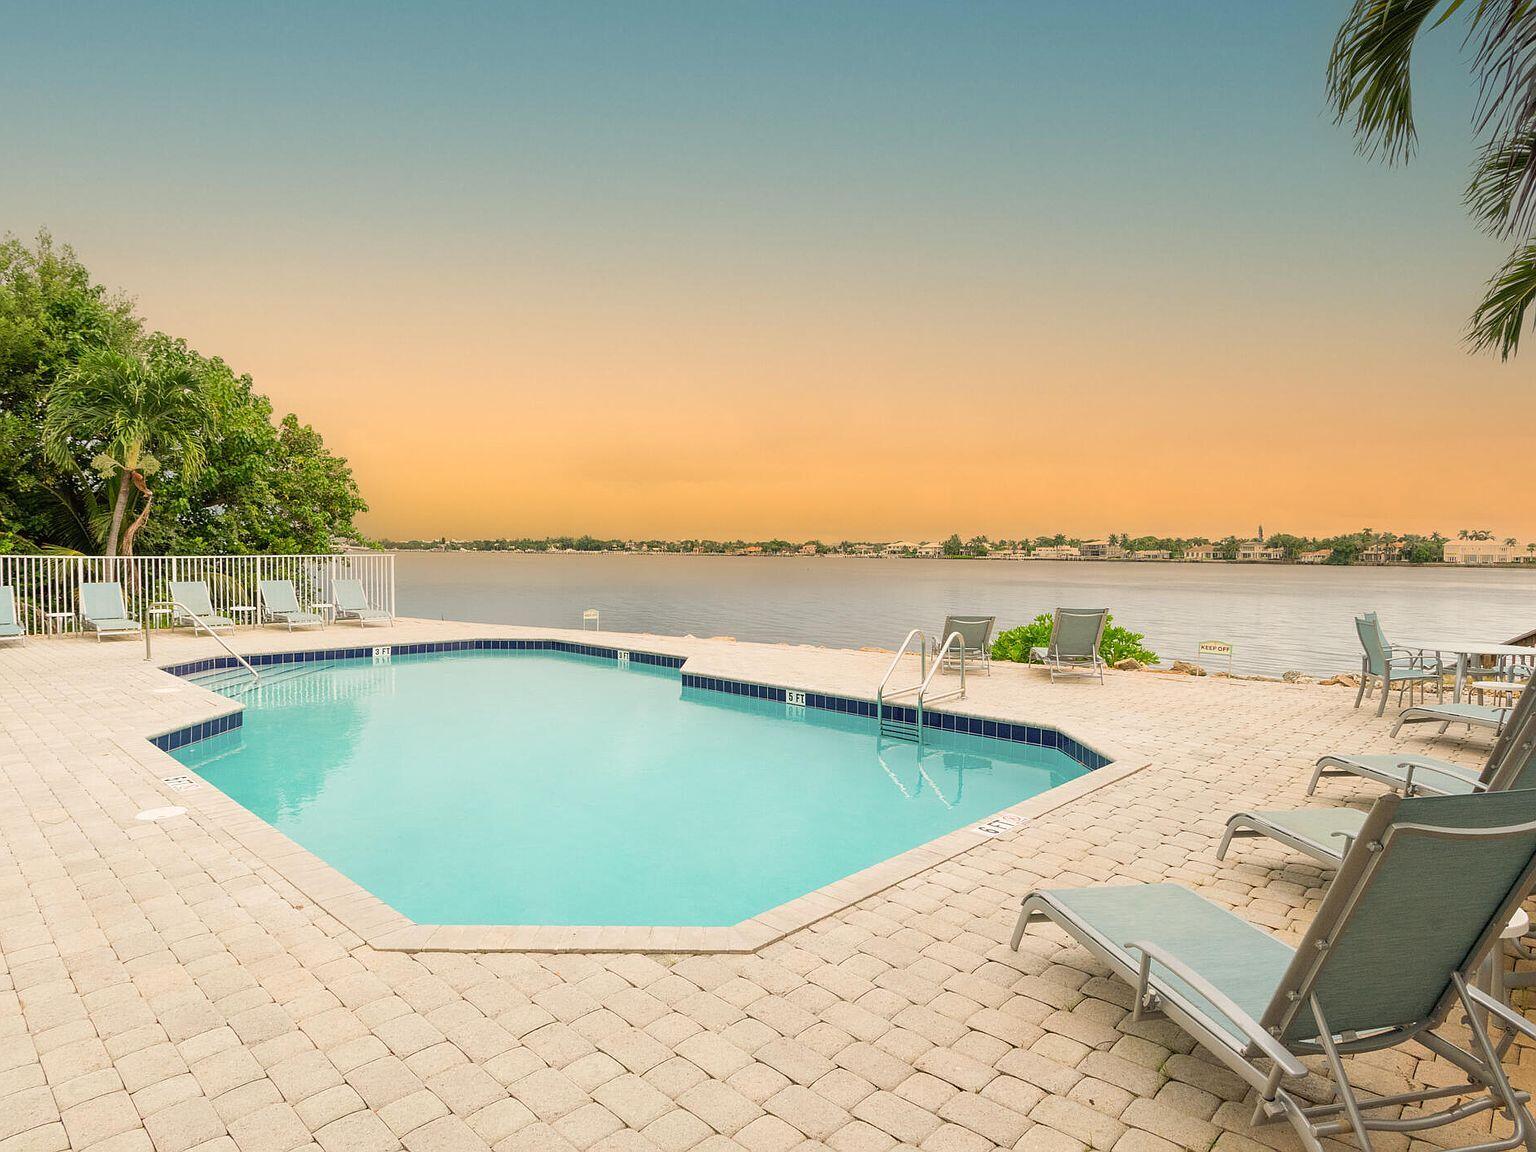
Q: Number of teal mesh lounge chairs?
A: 11